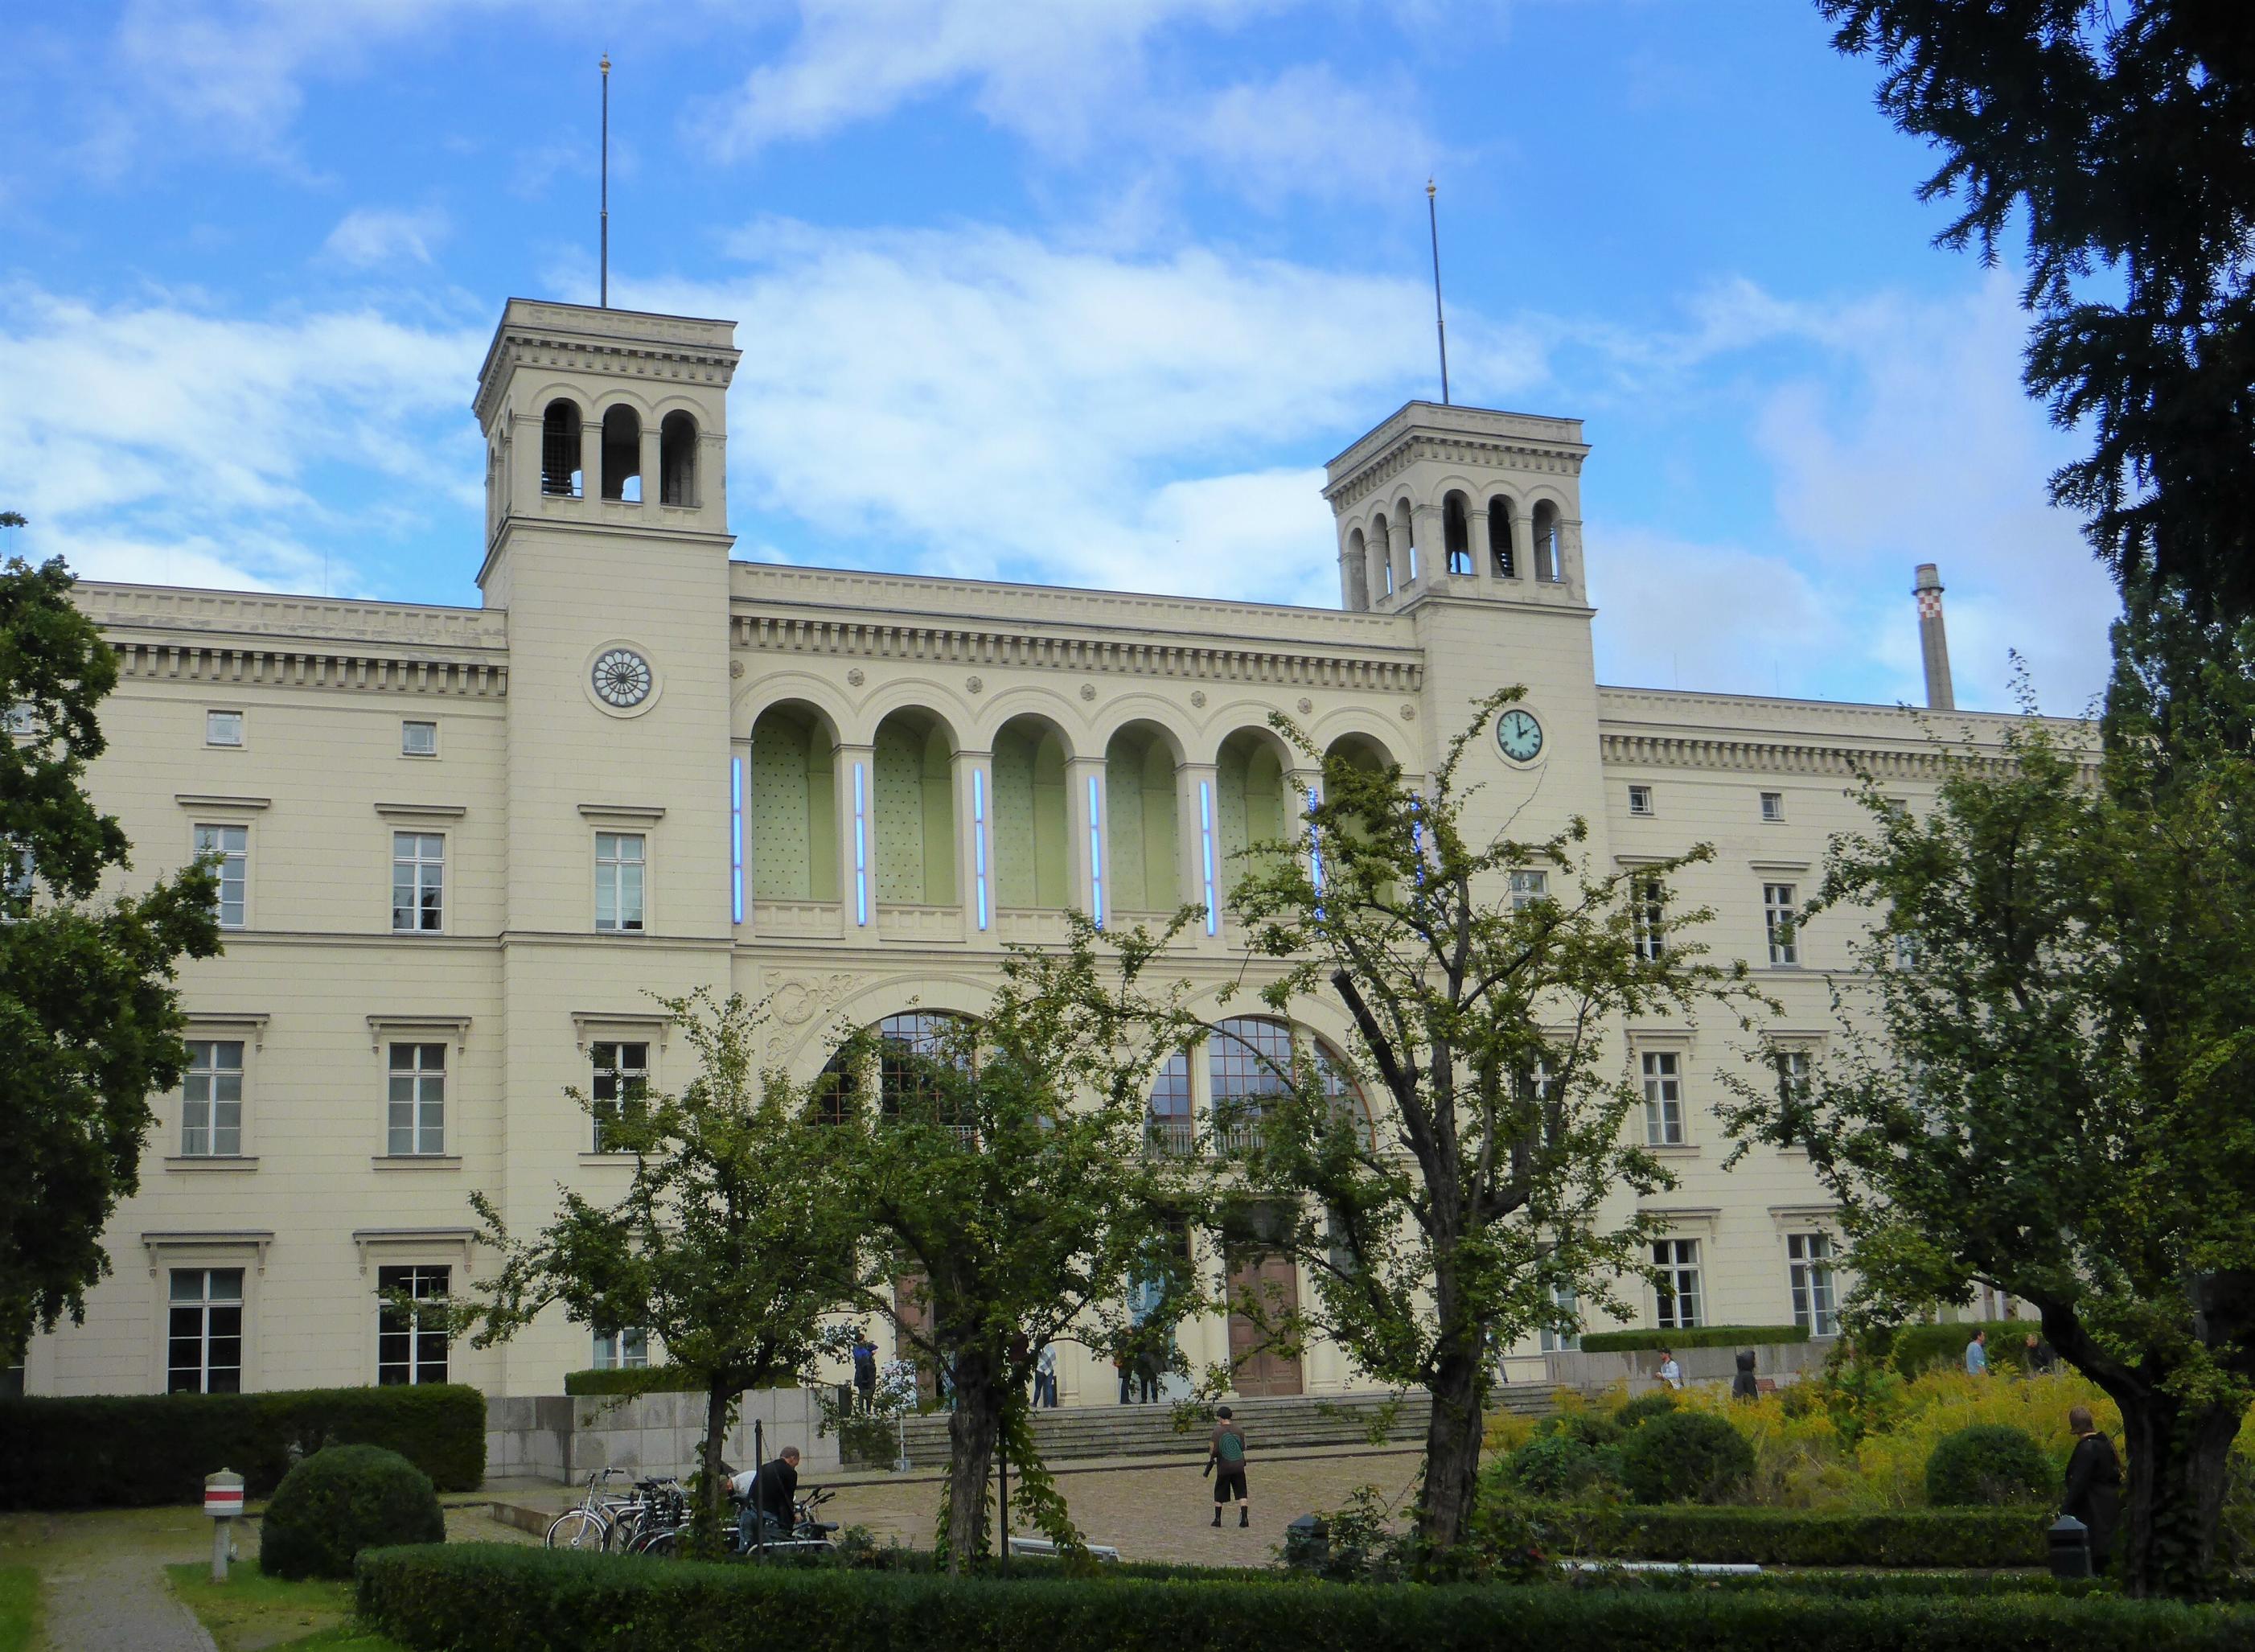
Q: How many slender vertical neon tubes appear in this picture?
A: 7